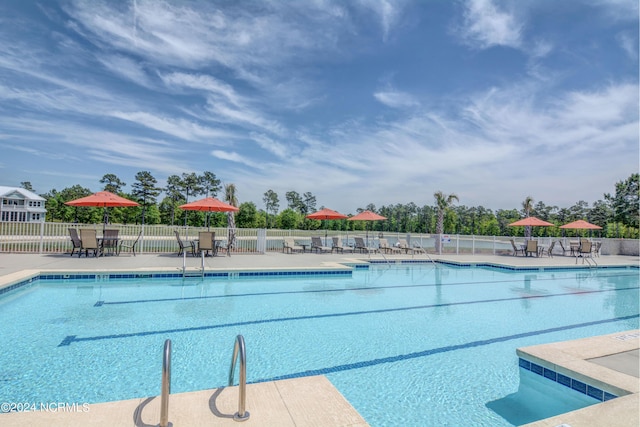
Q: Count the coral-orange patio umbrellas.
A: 6